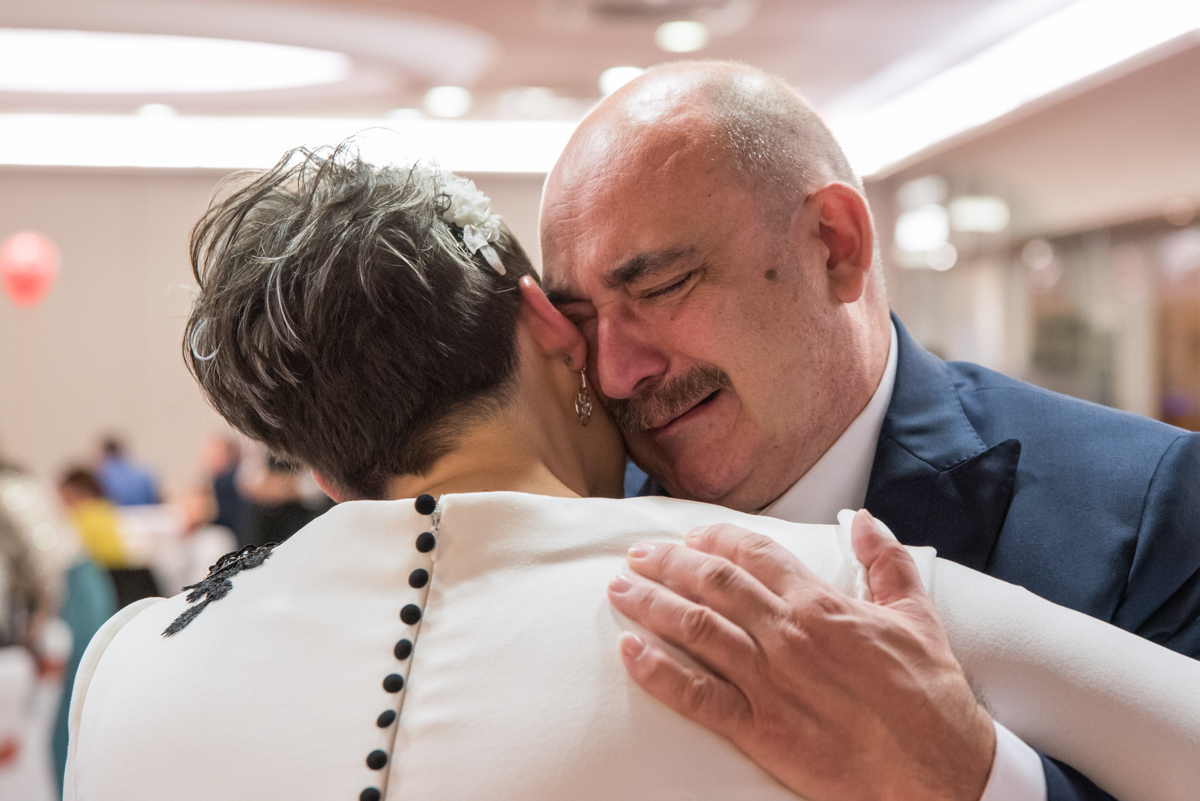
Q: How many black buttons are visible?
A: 9